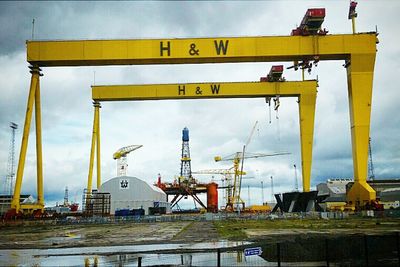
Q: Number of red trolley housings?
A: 2